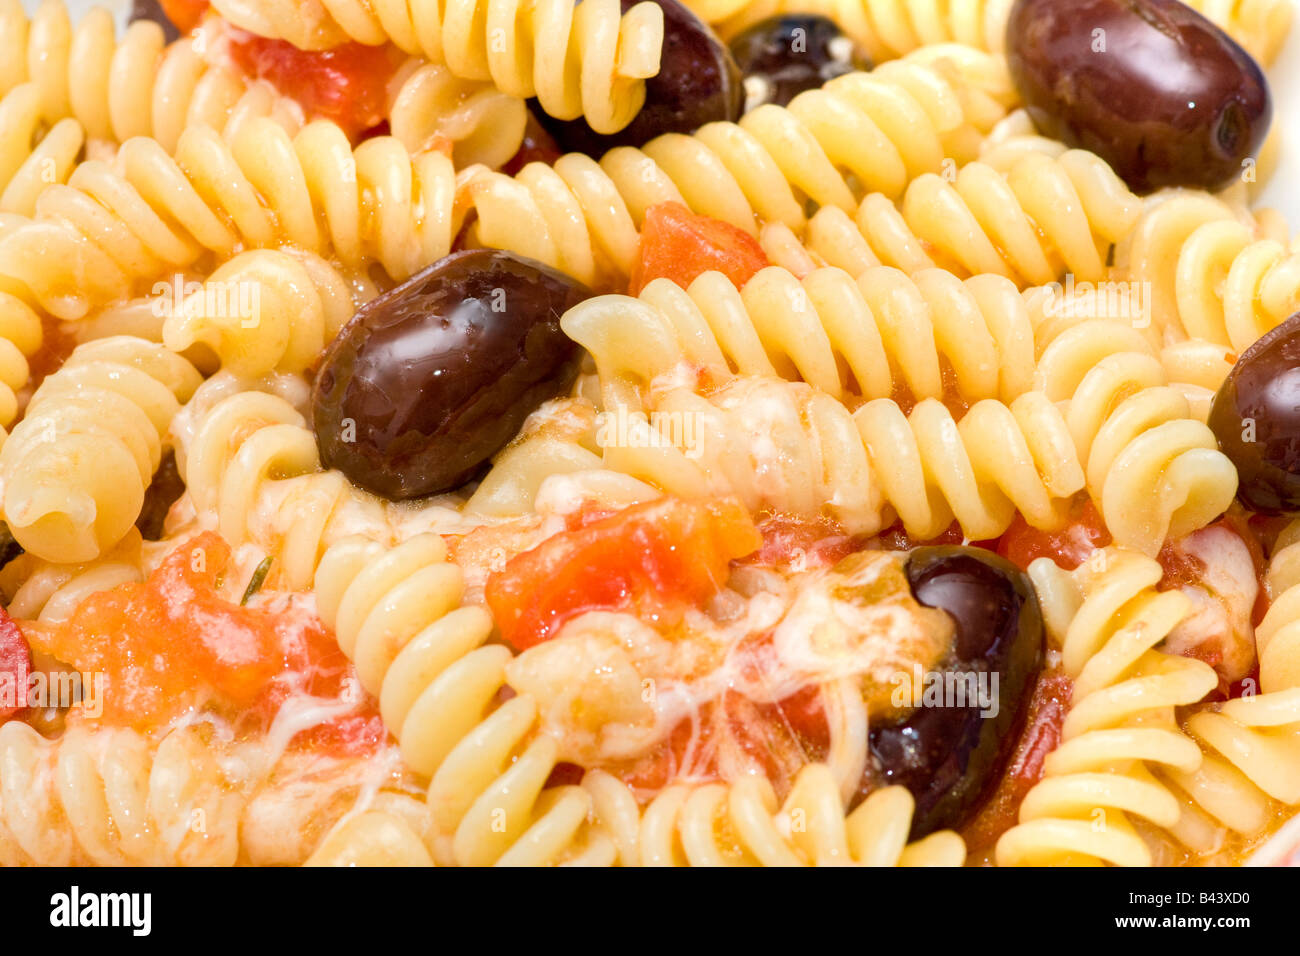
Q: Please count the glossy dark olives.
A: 6